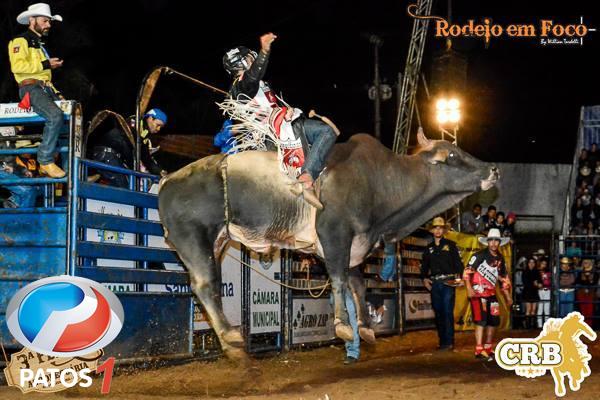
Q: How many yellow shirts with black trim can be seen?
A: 1